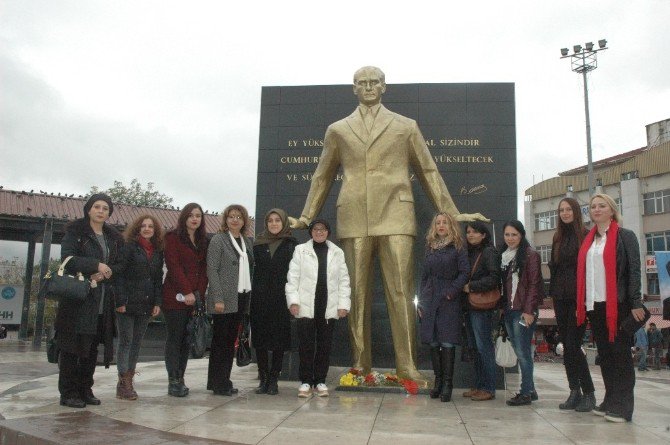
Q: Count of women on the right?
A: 5